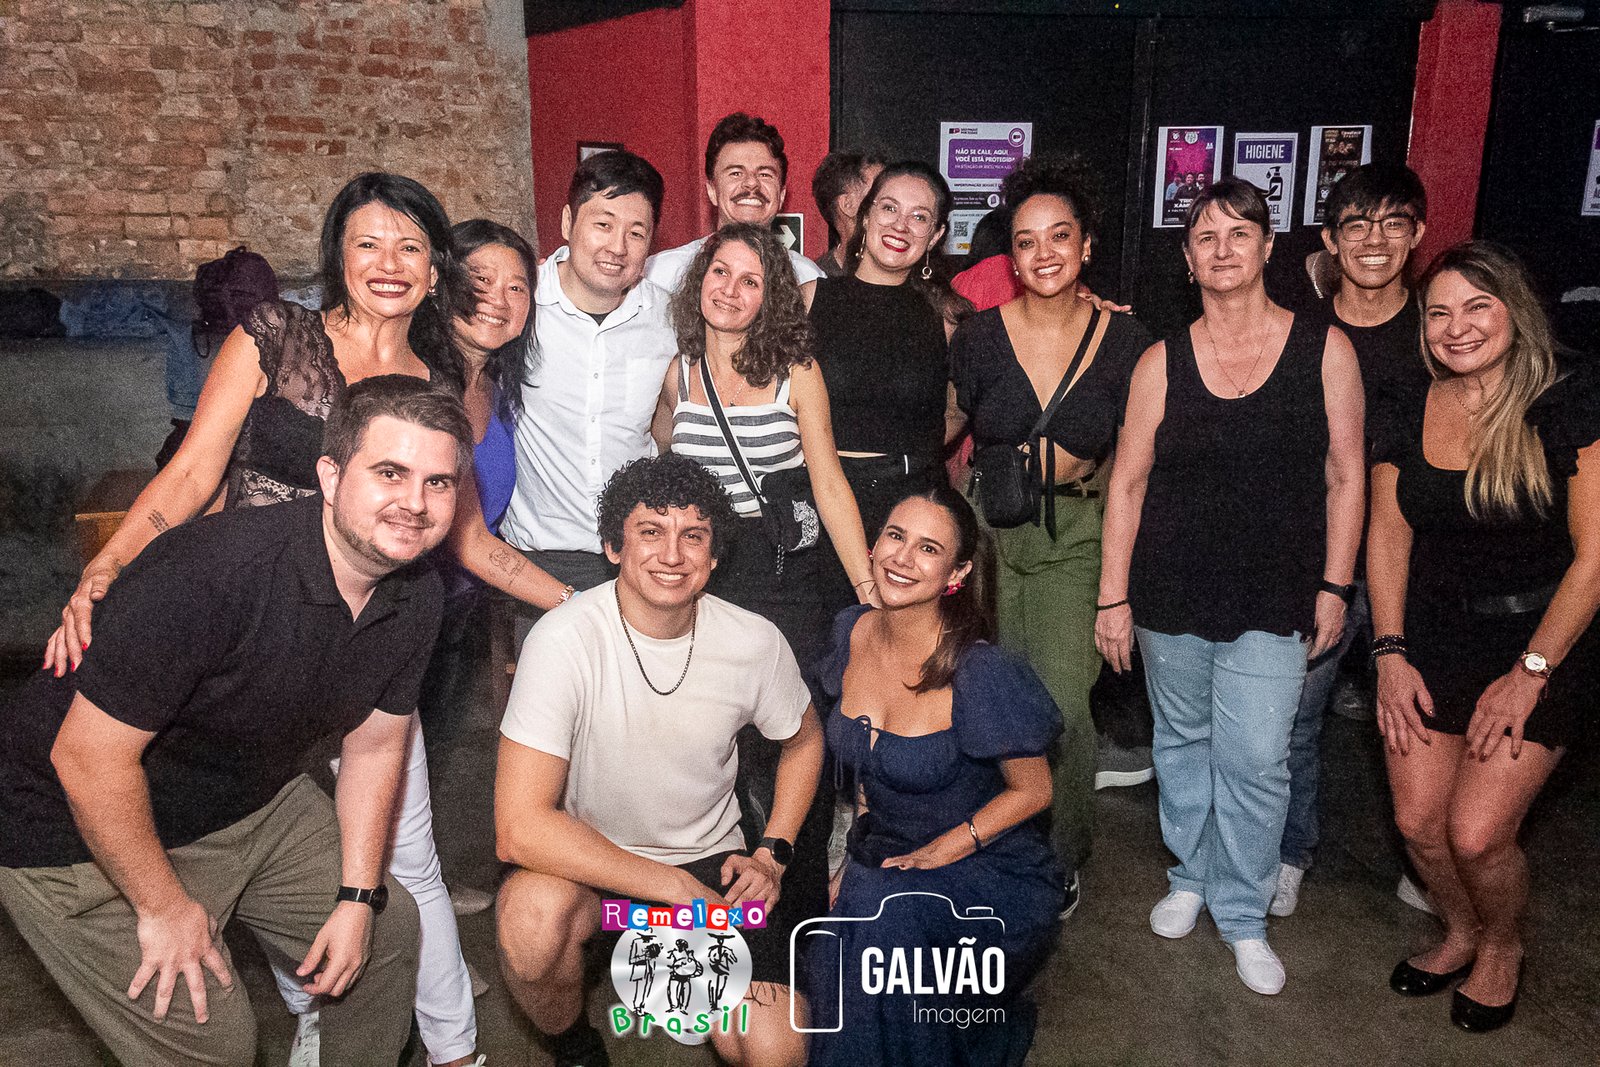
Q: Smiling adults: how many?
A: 13